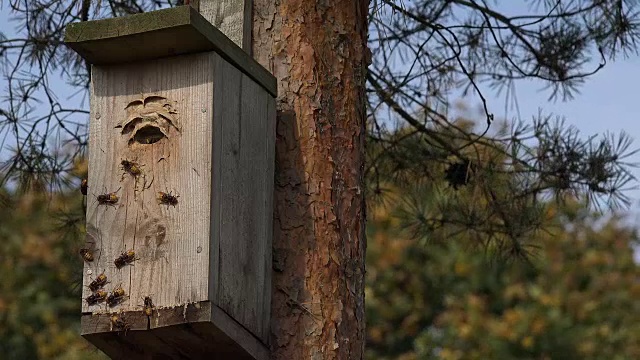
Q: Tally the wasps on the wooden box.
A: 11